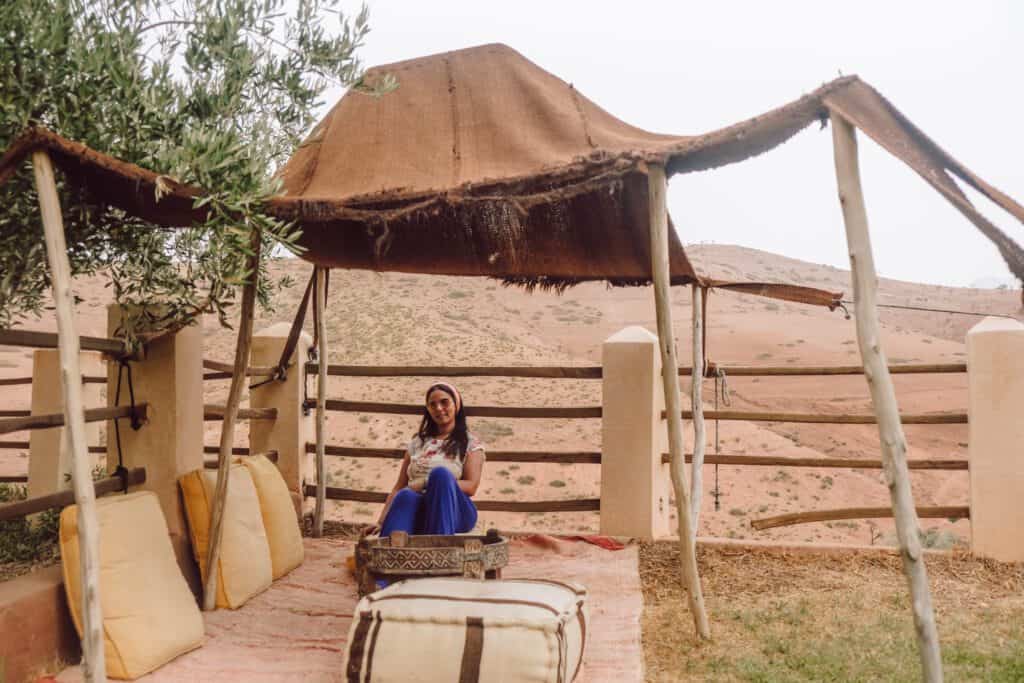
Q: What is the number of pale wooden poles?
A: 6